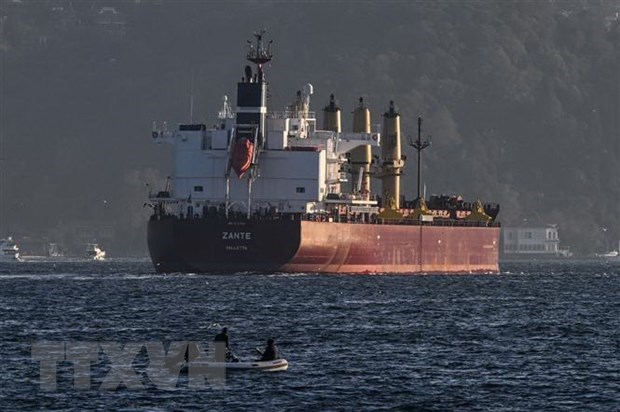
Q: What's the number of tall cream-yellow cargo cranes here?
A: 3